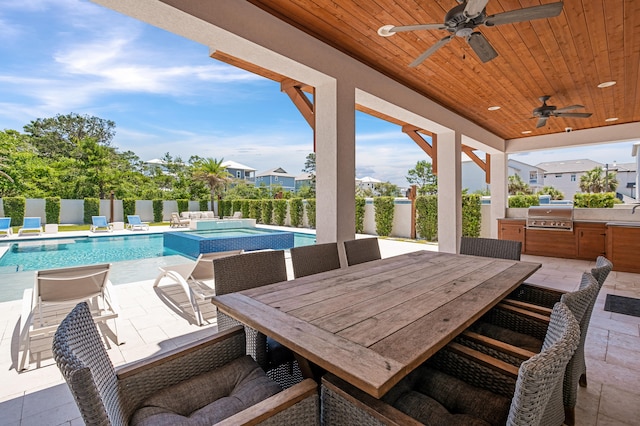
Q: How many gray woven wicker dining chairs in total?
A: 8